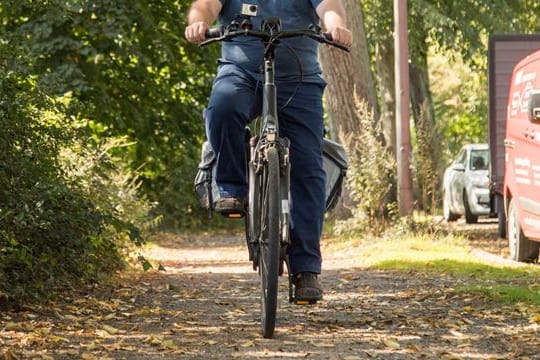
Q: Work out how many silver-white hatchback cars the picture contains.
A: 1